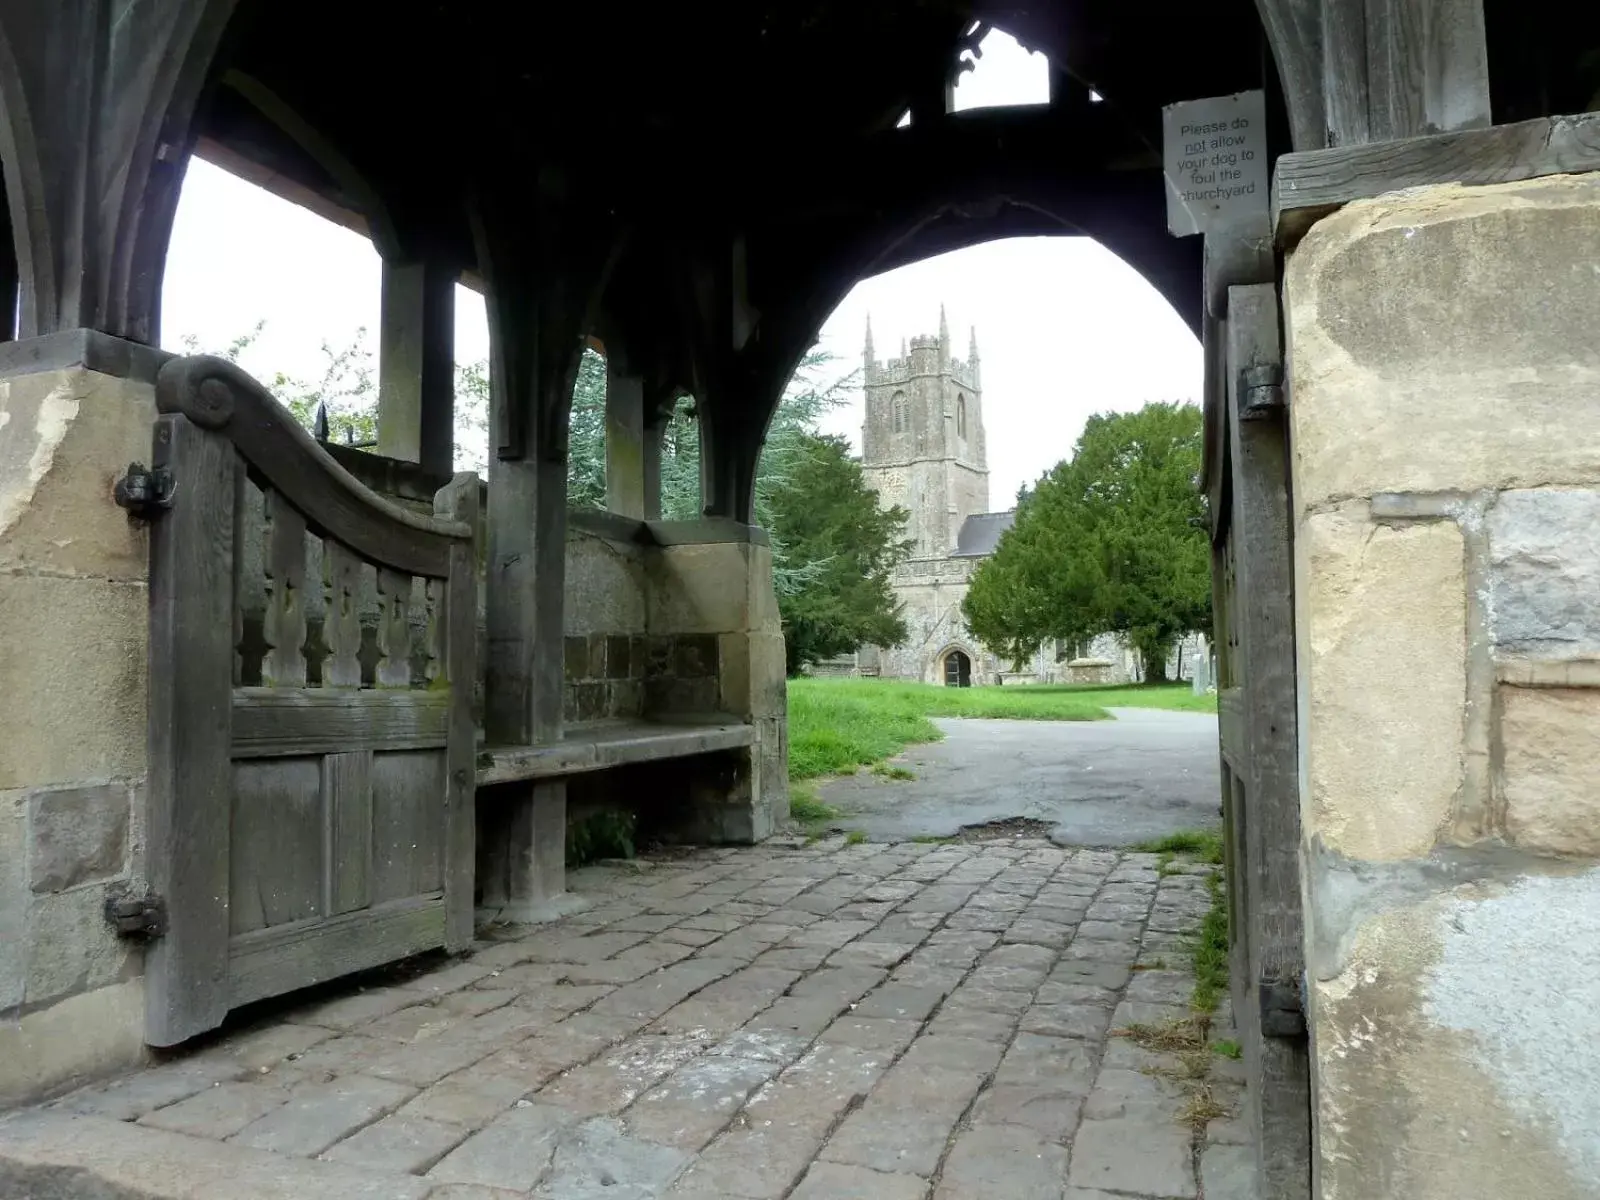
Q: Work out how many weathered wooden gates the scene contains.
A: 2